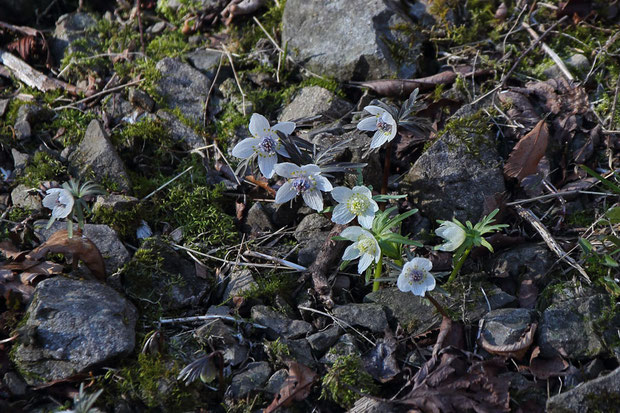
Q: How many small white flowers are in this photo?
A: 8